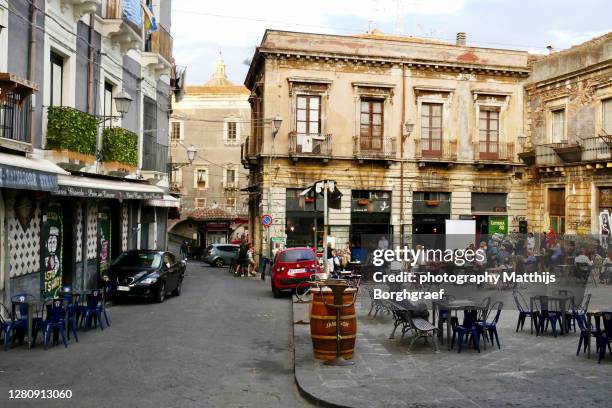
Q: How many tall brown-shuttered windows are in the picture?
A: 4